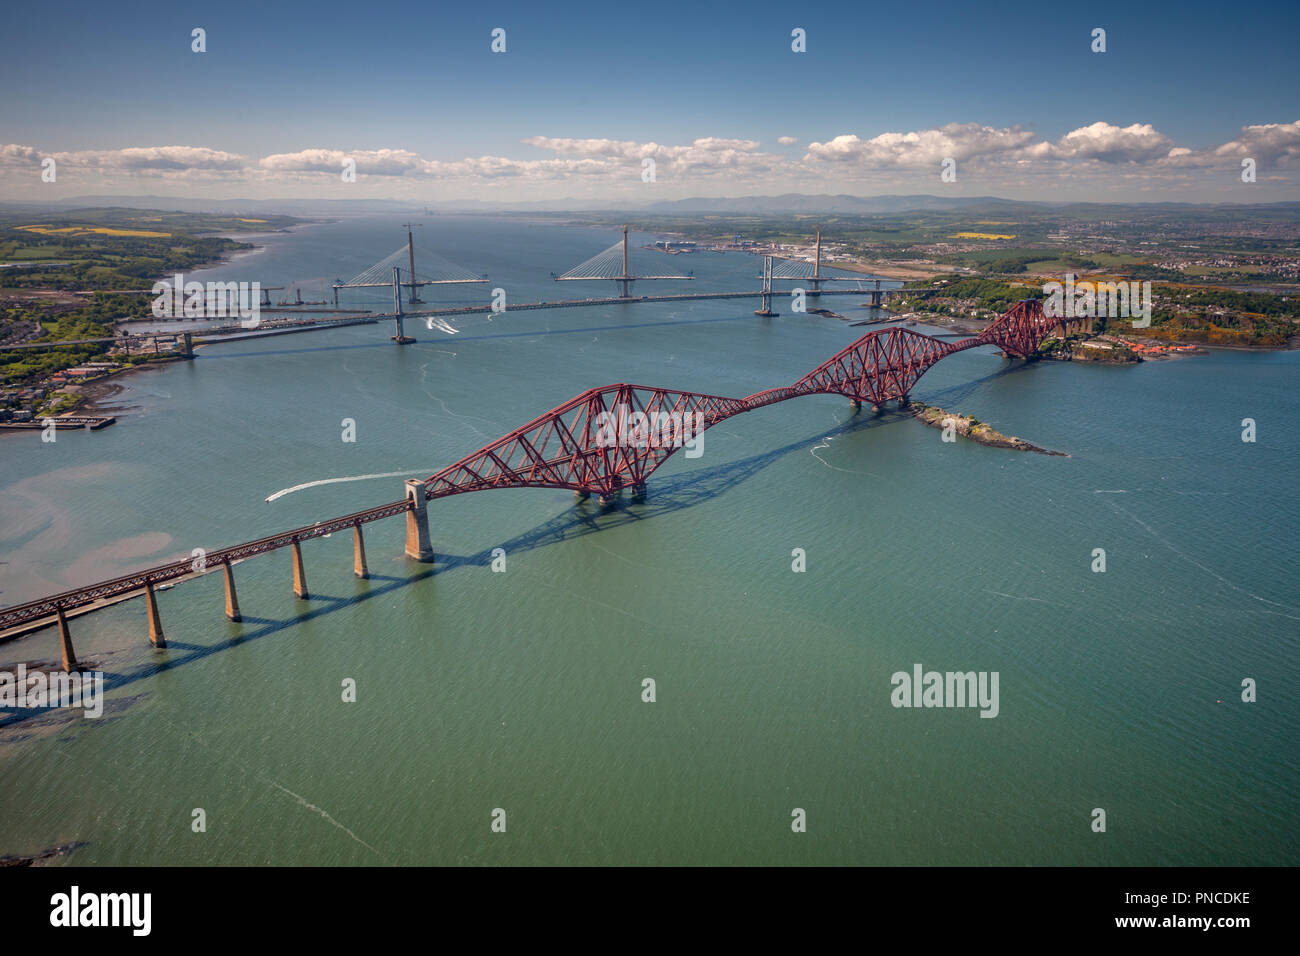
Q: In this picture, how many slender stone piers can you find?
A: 5